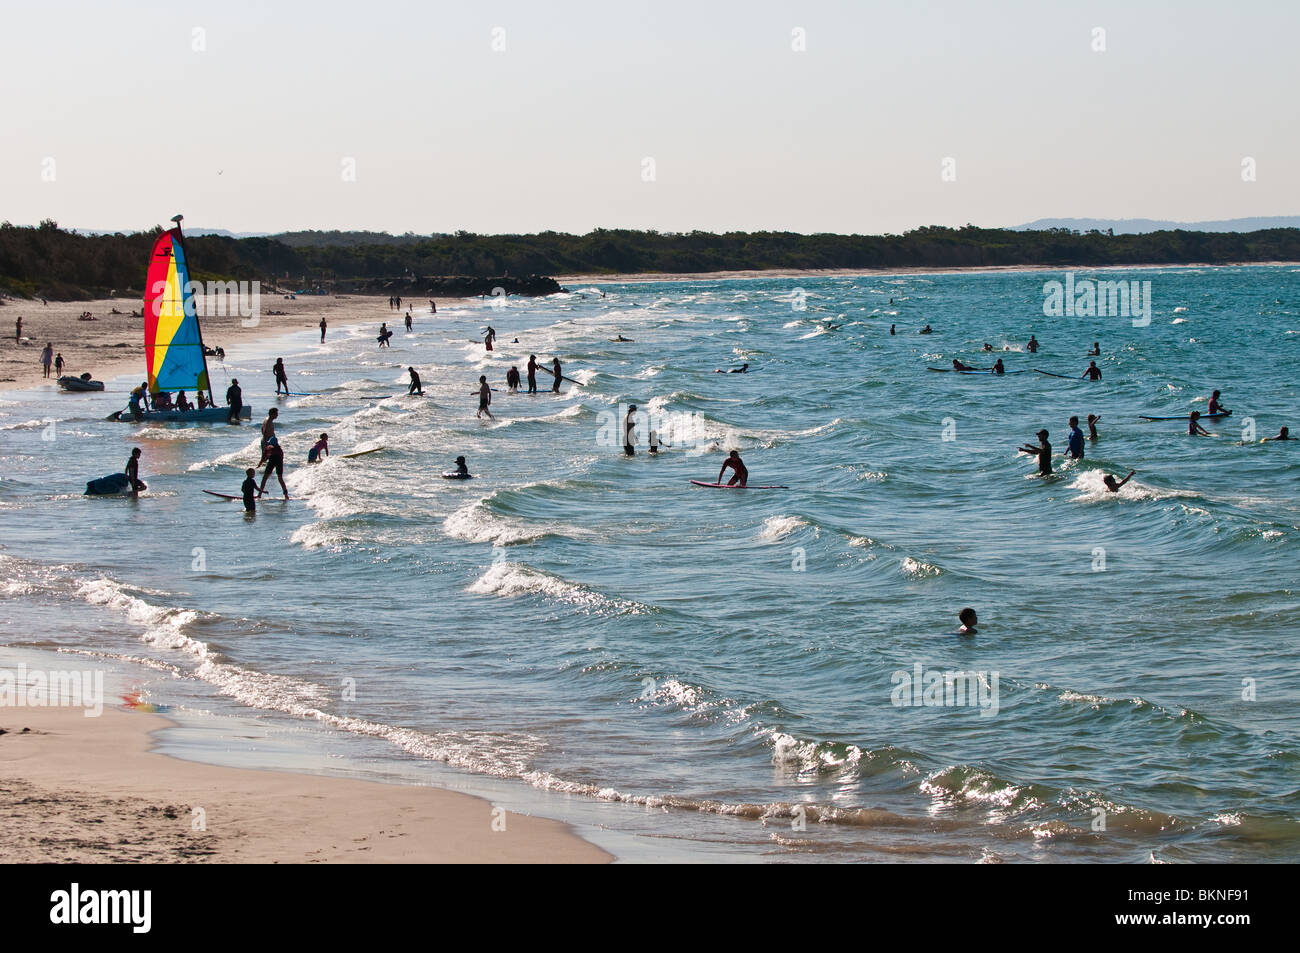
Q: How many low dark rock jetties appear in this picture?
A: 1